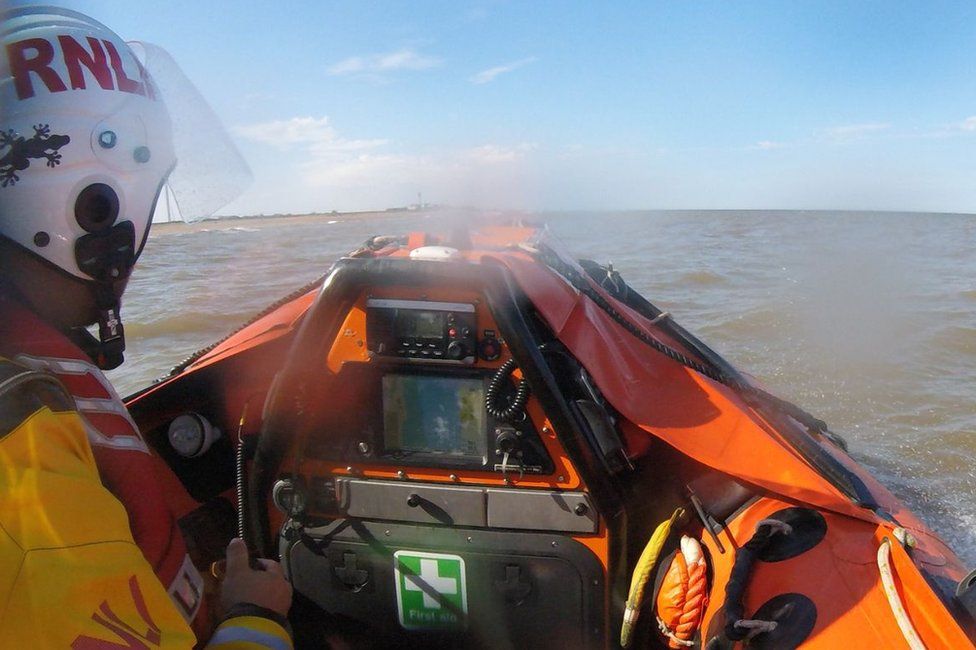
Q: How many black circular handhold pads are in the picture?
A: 2